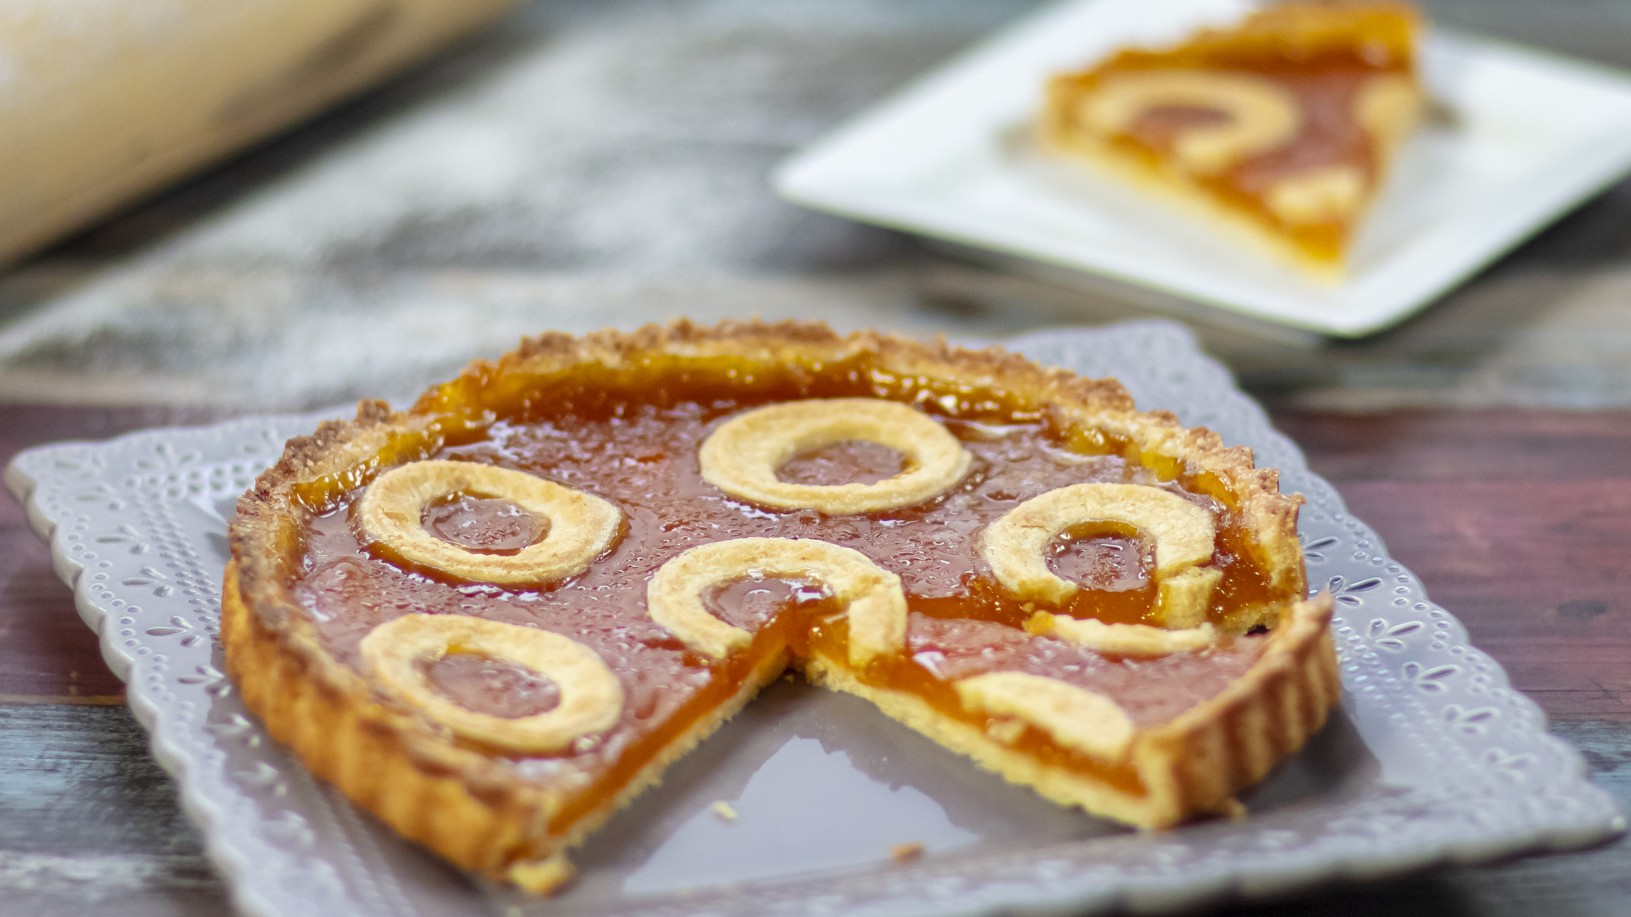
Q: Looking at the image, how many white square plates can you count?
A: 1